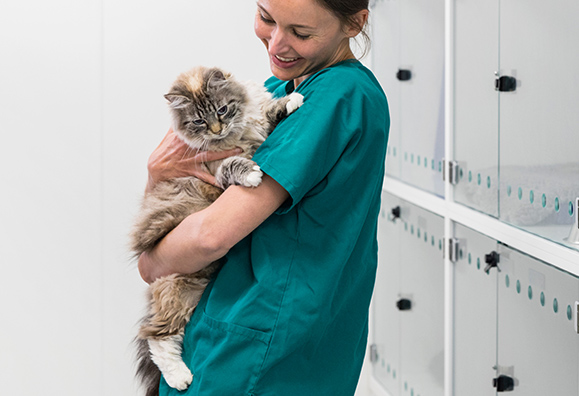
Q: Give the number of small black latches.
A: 6